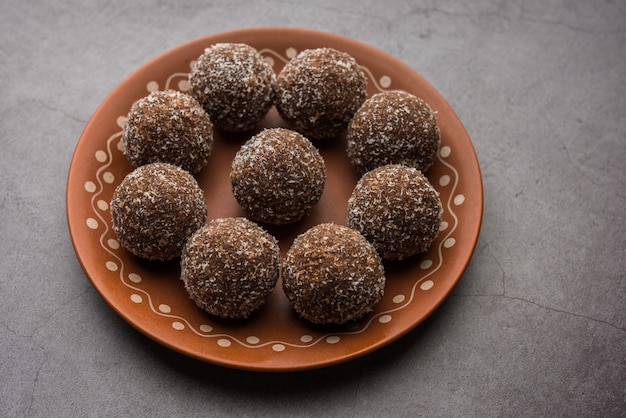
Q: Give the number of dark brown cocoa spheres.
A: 9